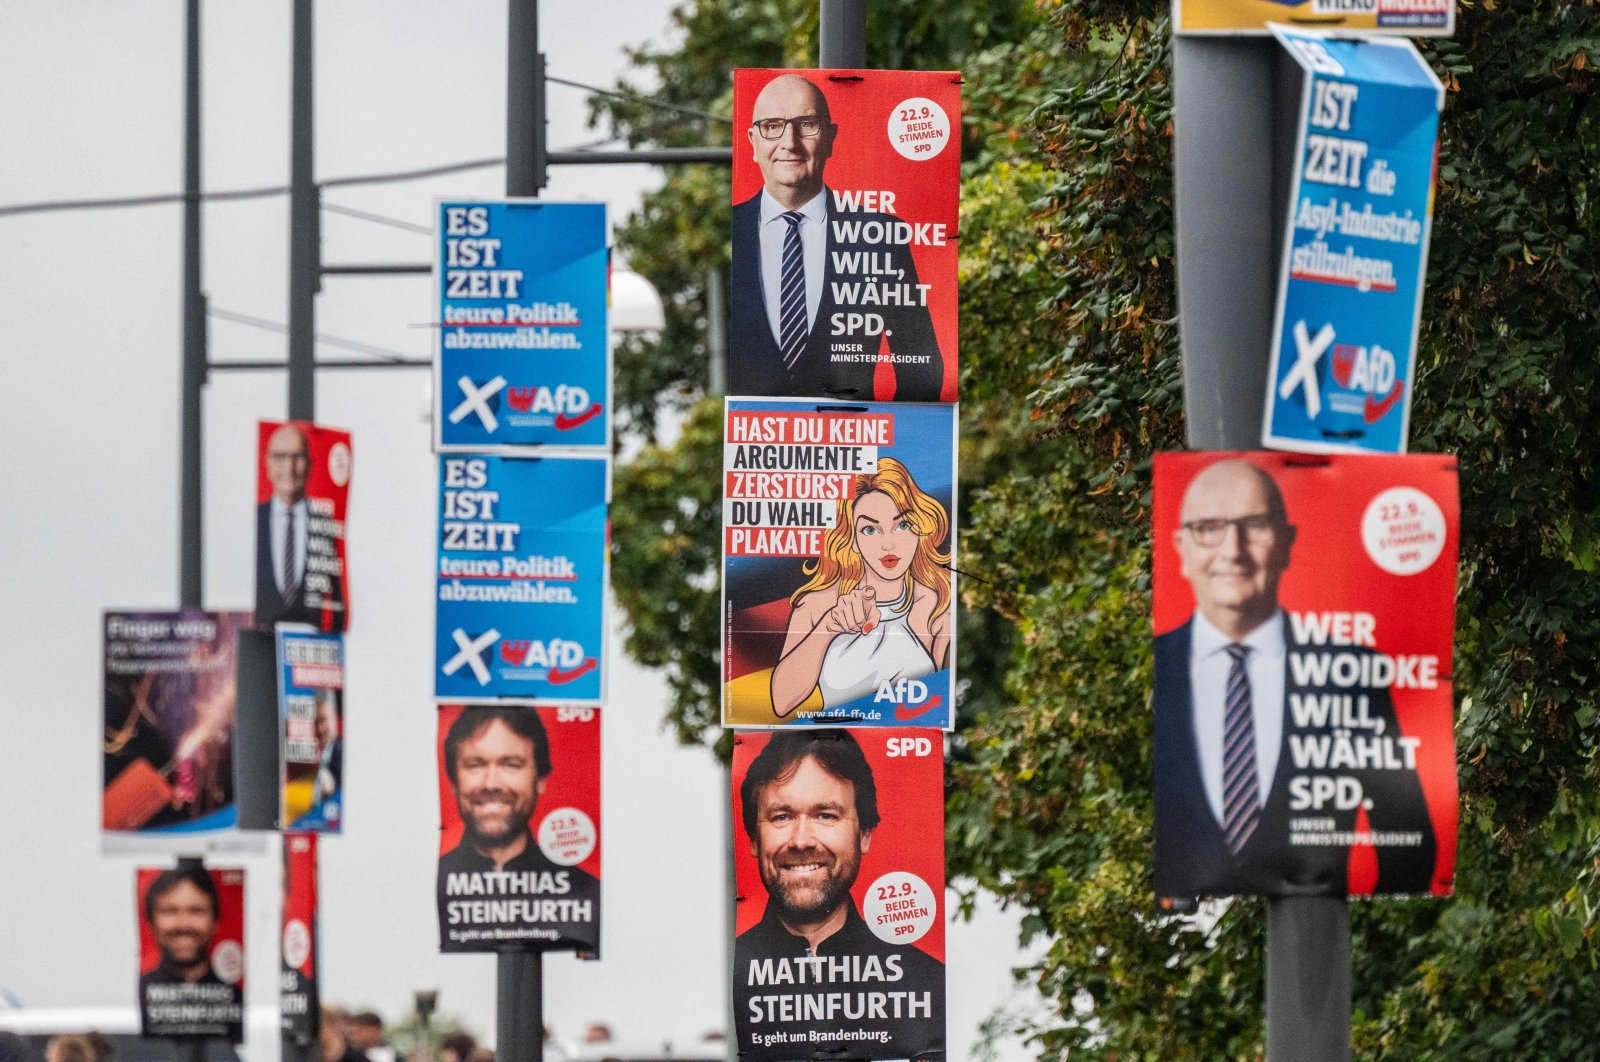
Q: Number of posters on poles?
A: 14